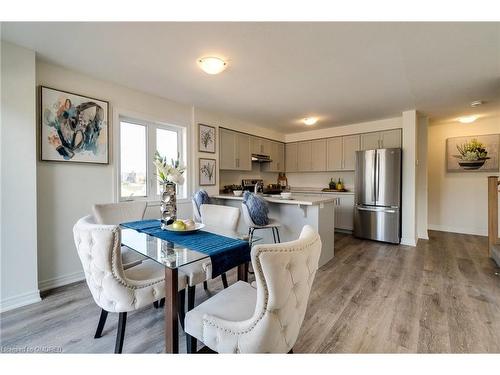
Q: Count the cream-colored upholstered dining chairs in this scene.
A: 4